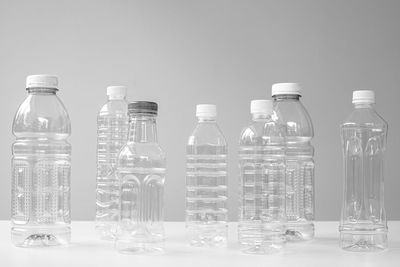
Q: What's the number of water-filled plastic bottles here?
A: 0